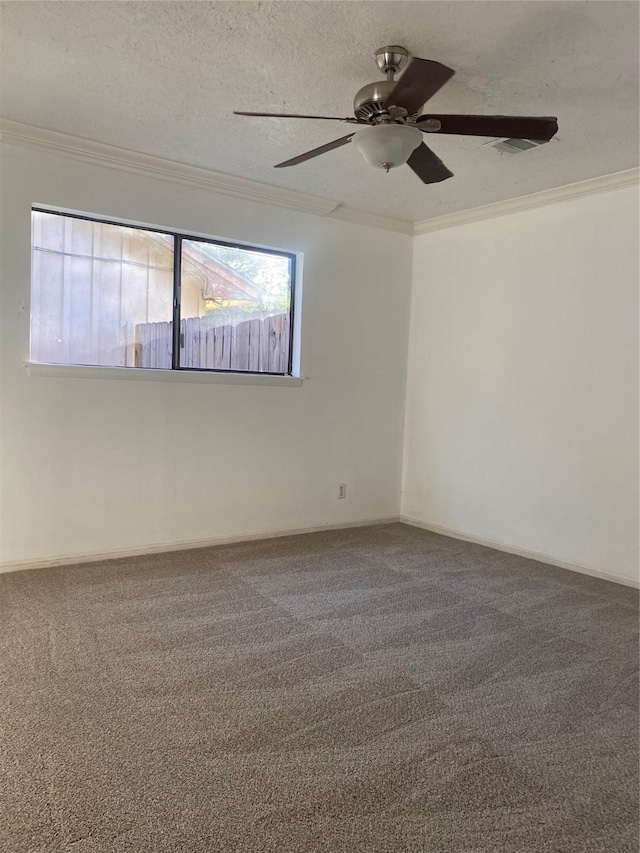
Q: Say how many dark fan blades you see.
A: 5